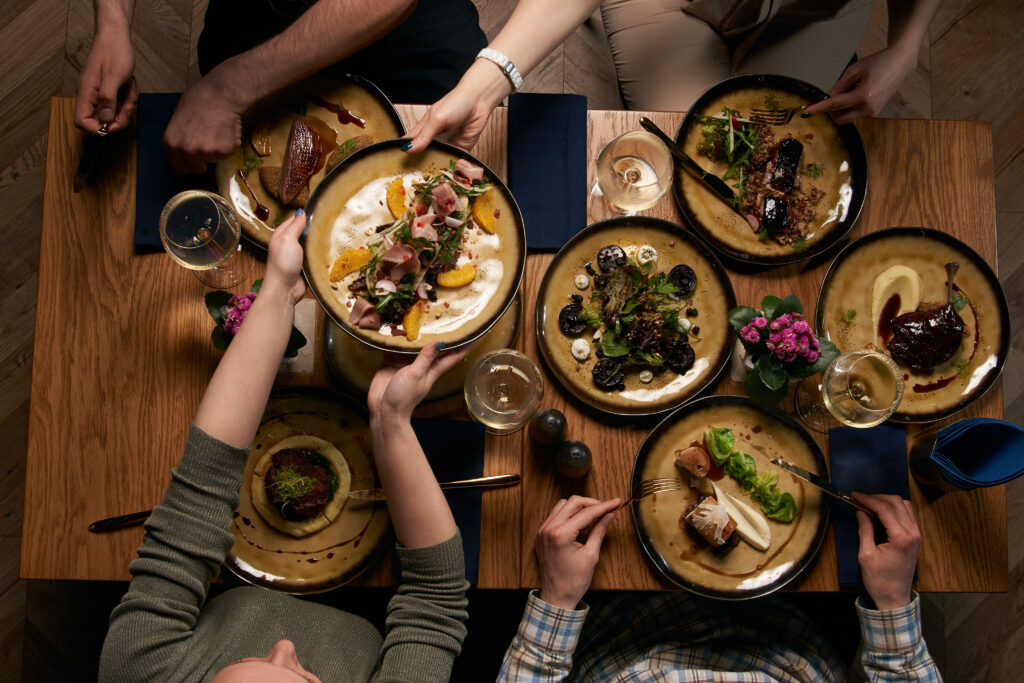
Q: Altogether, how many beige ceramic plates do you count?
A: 8